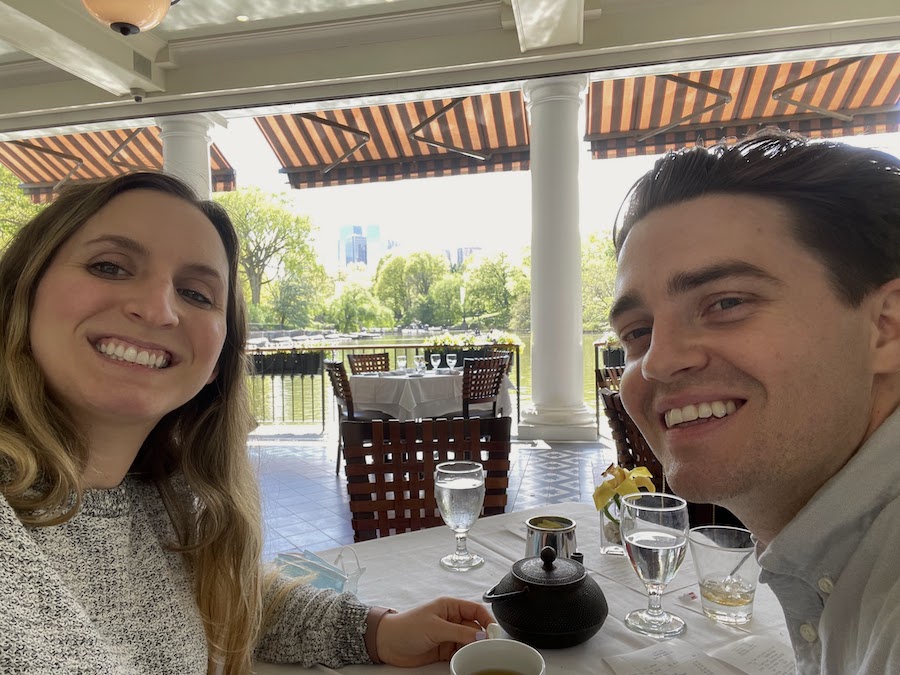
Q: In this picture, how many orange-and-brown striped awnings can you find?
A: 3